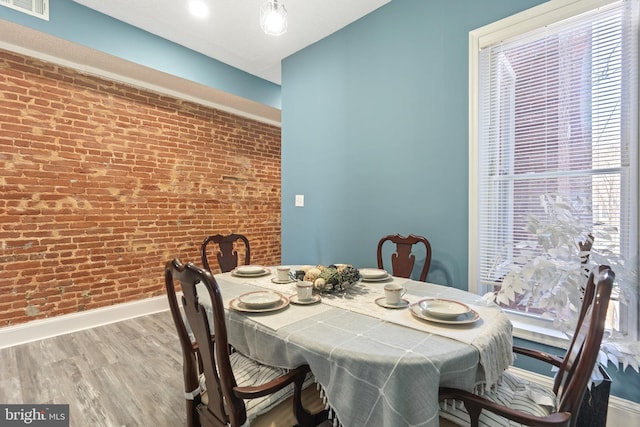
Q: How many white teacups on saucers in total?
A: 3